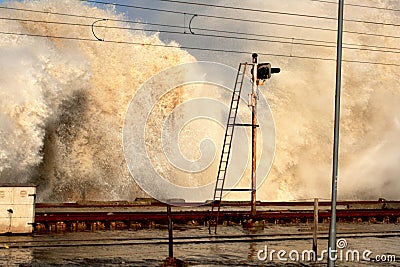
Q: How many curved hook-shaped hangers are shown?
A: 2